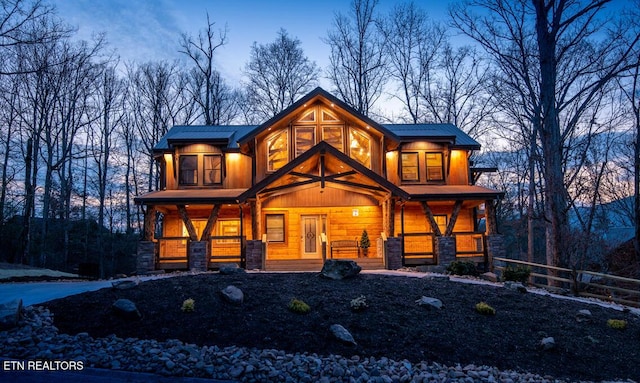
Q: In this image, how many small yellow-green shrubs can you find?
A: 4